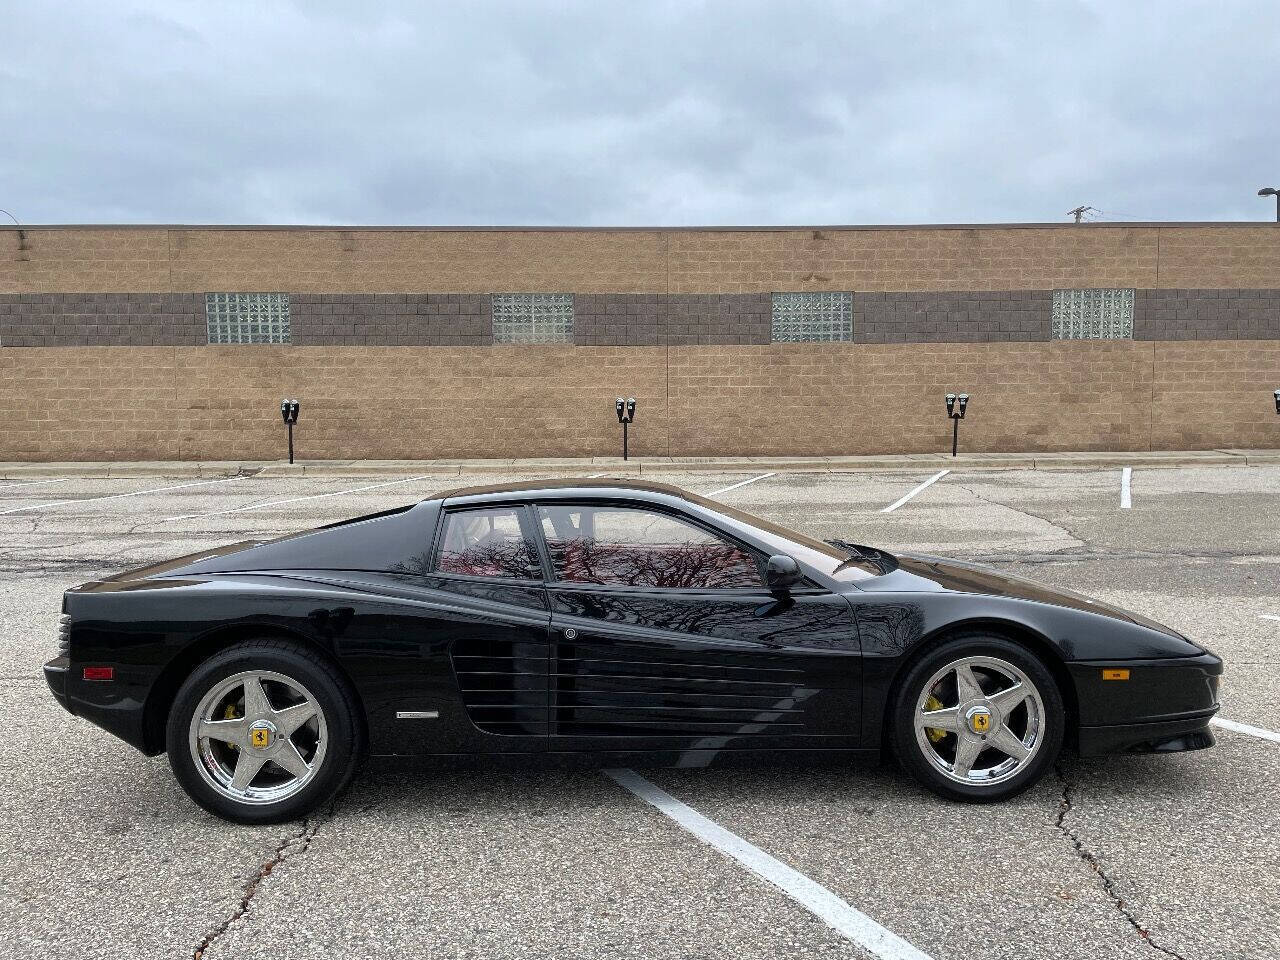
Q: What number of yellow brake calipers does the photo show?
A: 2